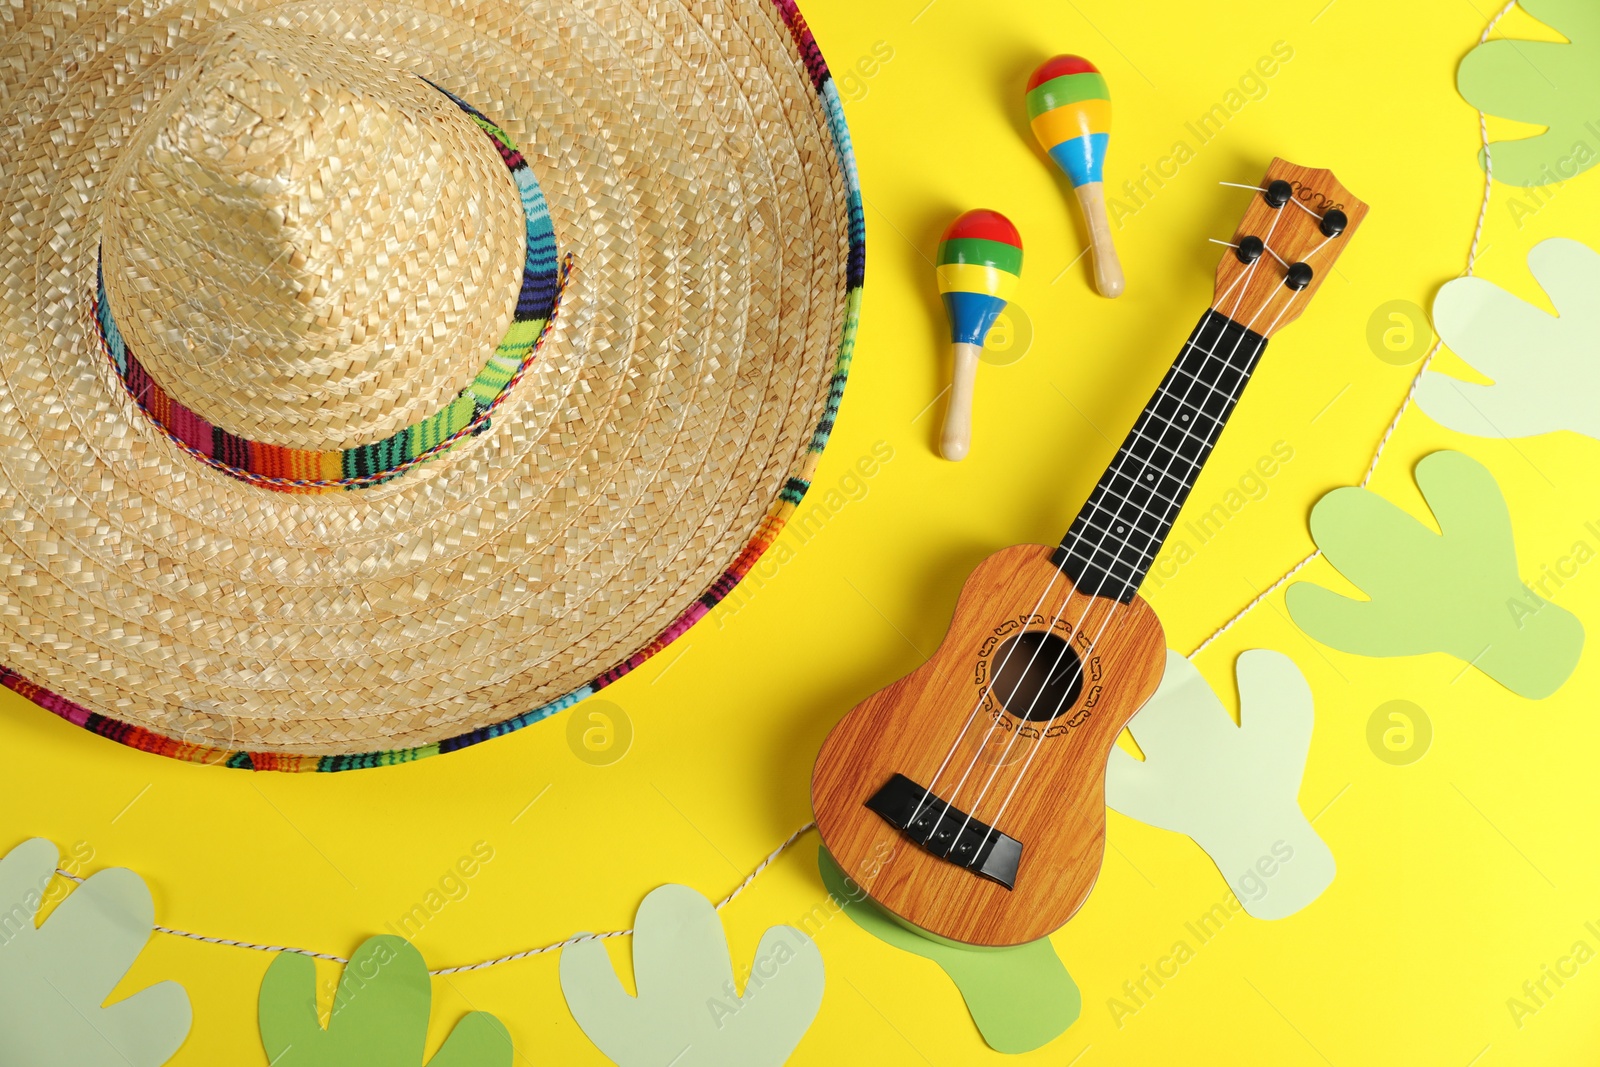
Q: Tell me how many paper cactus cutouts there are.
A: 8